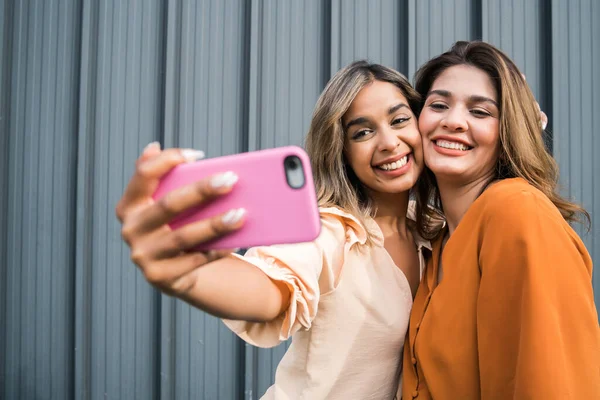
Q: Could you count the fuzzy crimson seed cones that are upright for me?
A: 0